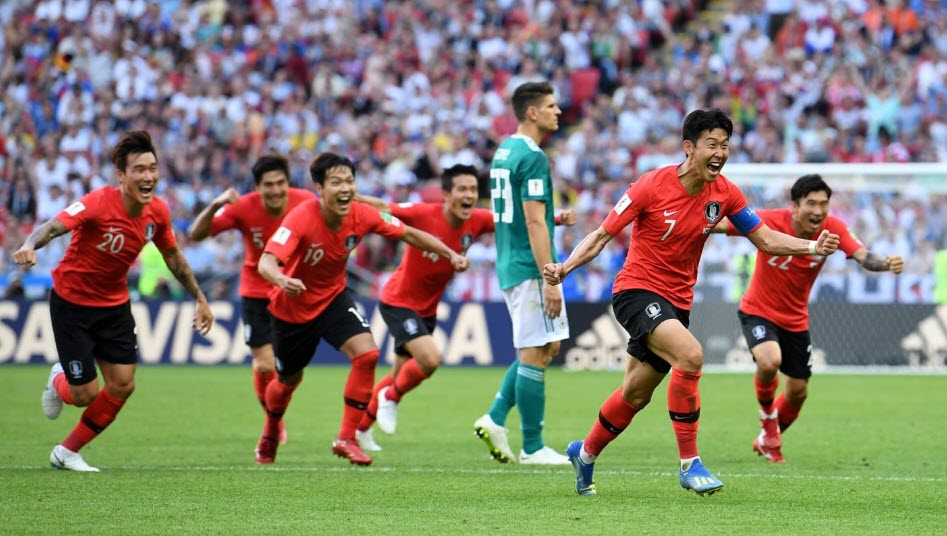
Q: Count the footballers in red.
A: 6